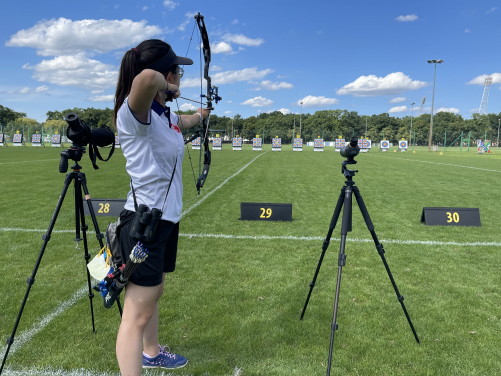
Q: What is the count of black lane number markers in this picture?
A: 3